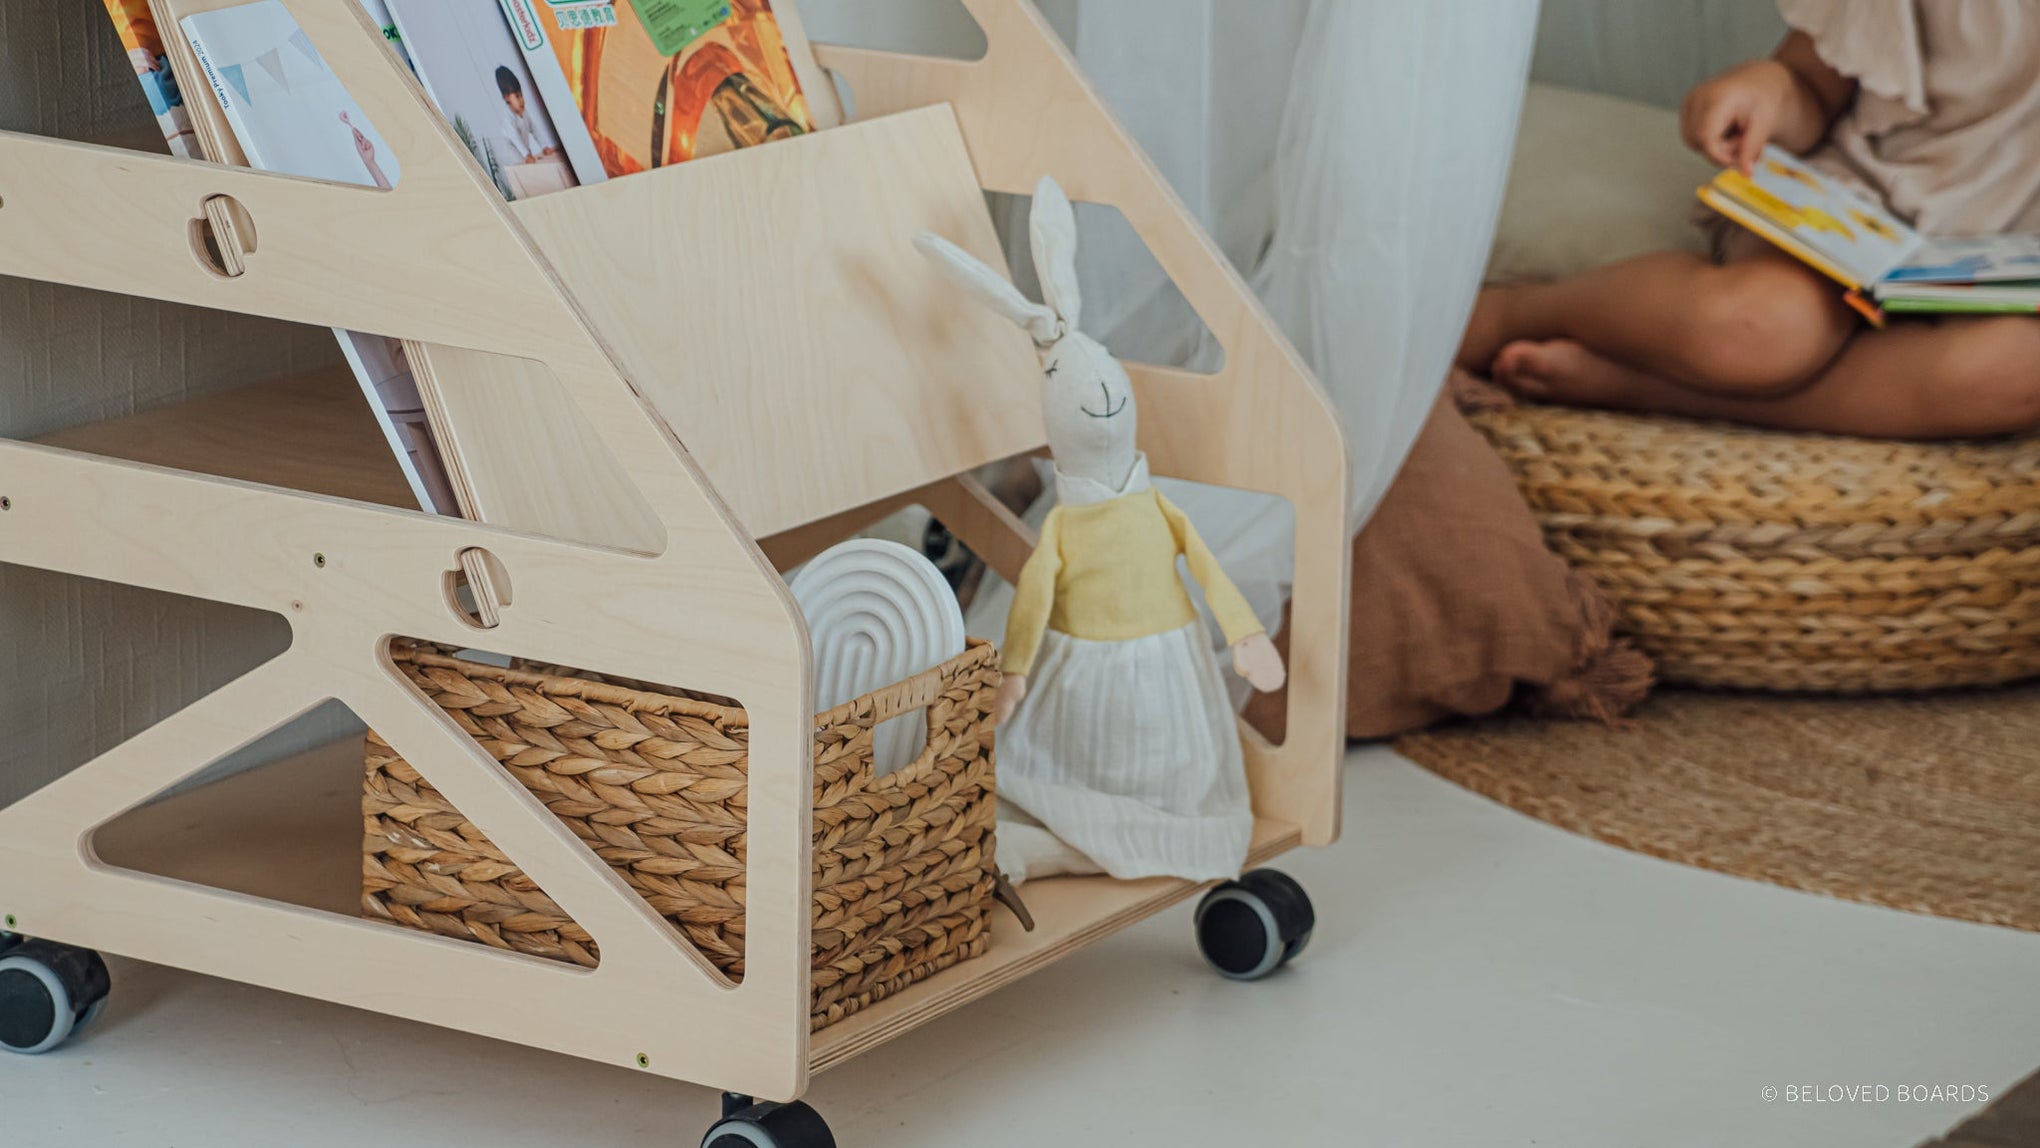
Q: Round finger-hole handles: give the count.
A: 2